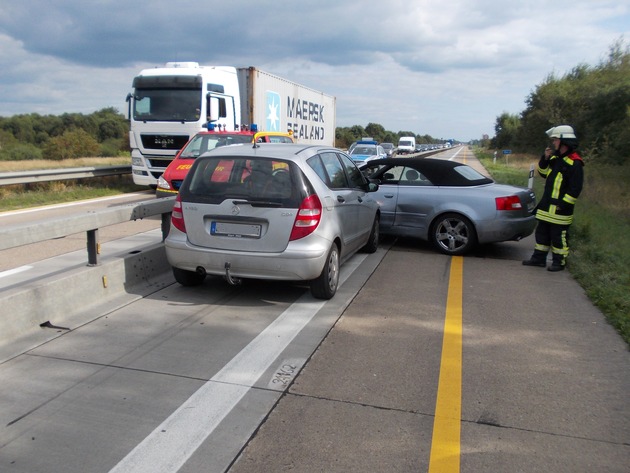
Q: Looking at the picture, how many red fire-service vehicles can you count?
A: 1